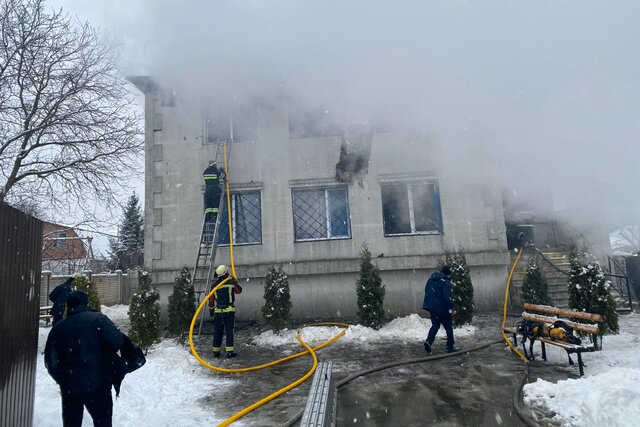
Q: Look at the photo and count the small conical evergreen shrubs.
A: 8